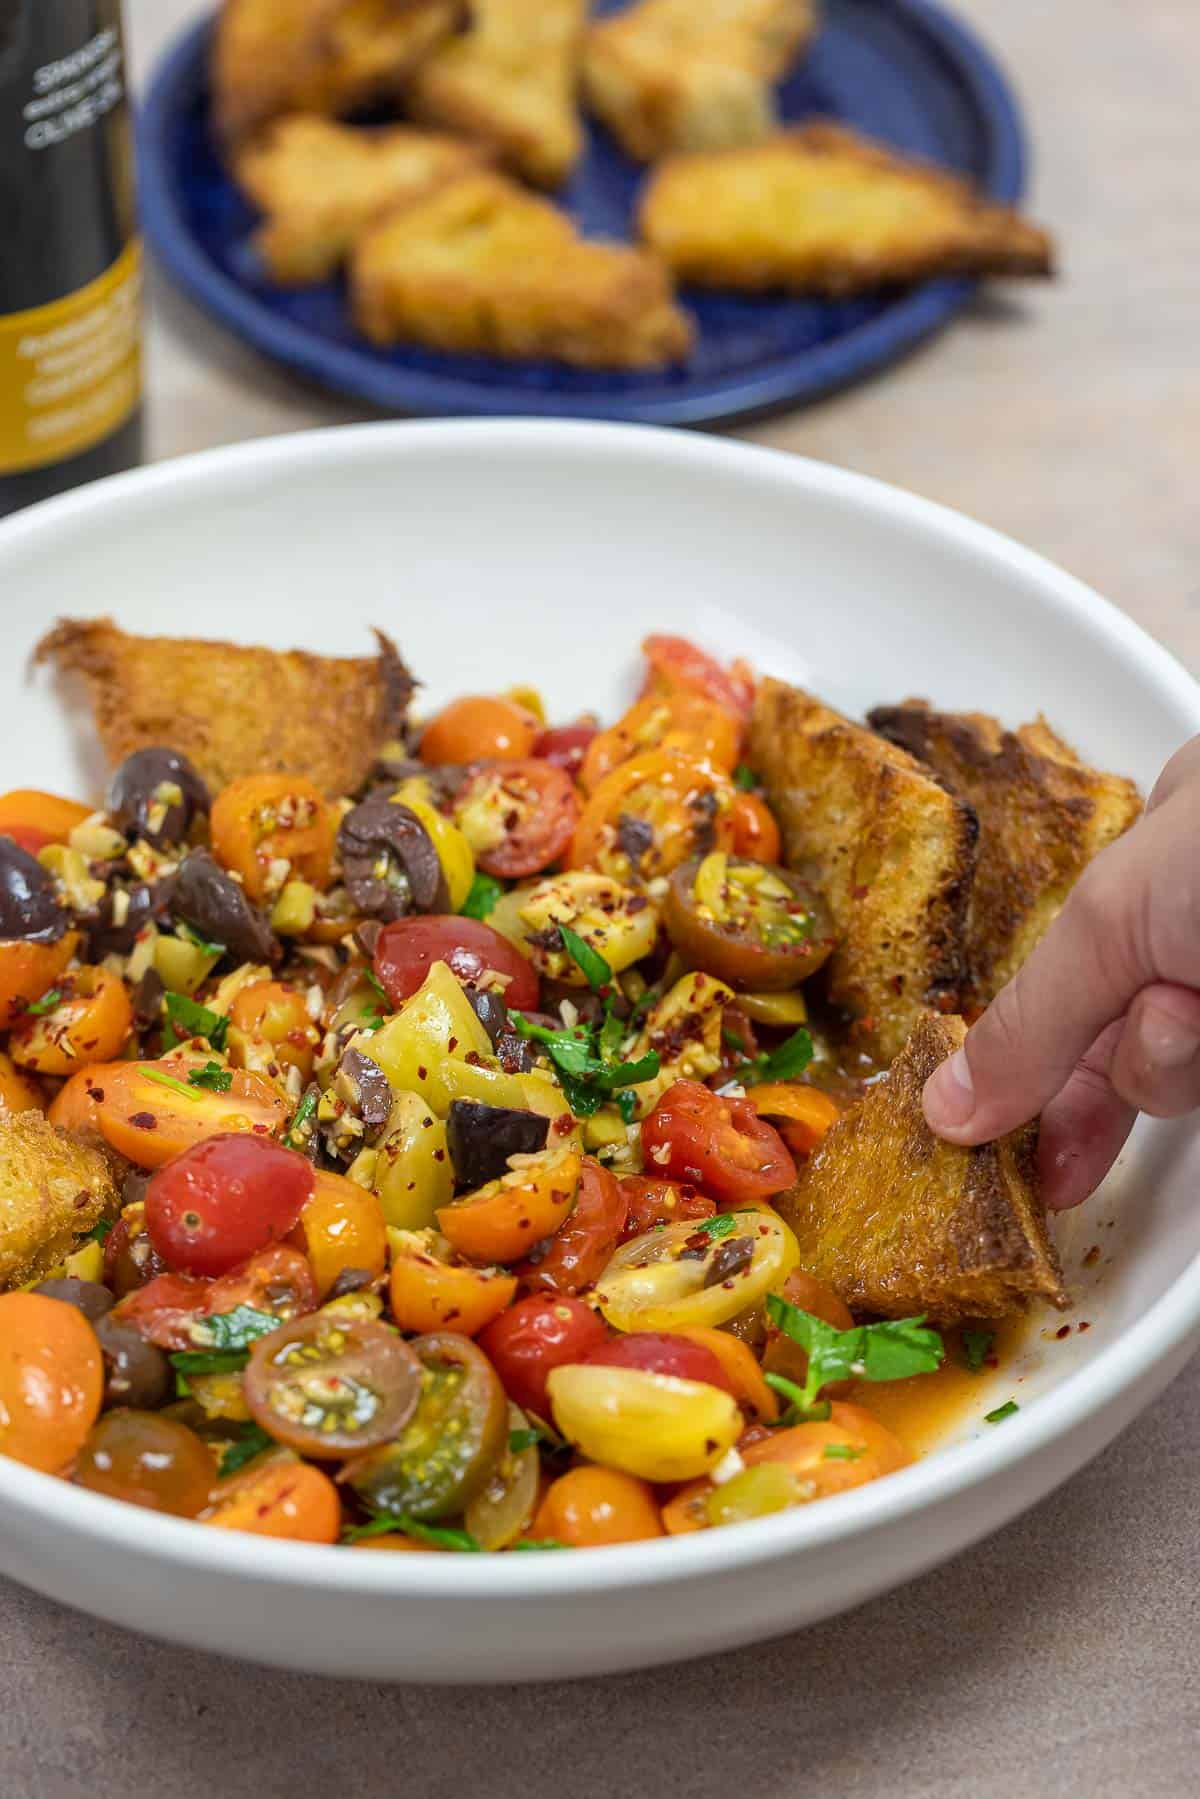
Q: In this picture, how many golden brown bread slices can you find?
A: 11